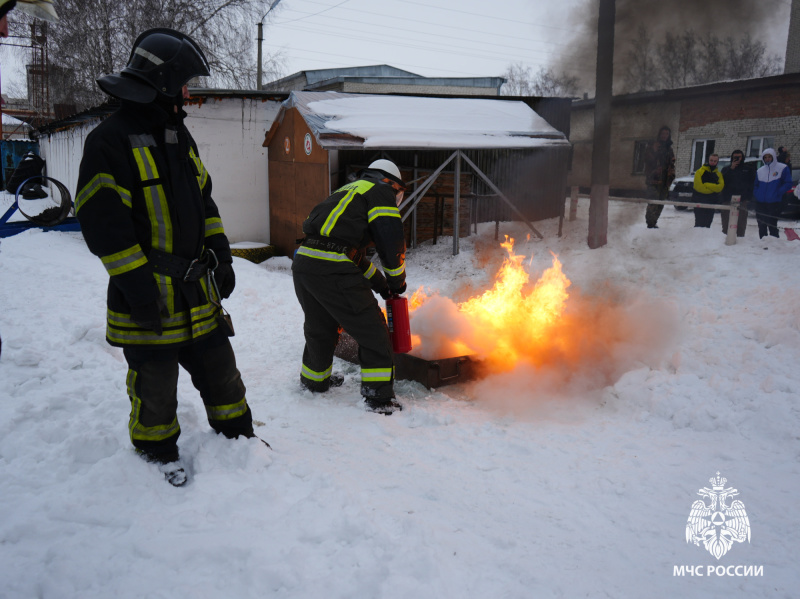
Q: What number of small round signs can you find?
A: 2